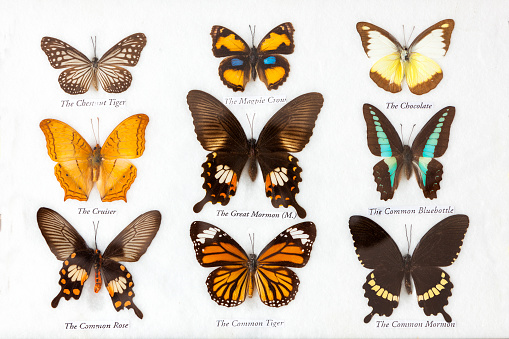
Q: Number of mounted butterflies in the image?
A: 9